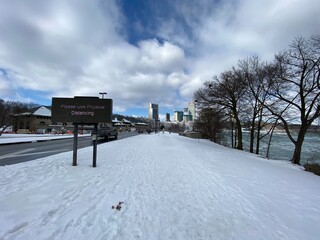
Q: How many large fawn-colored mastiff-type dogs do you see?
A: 0